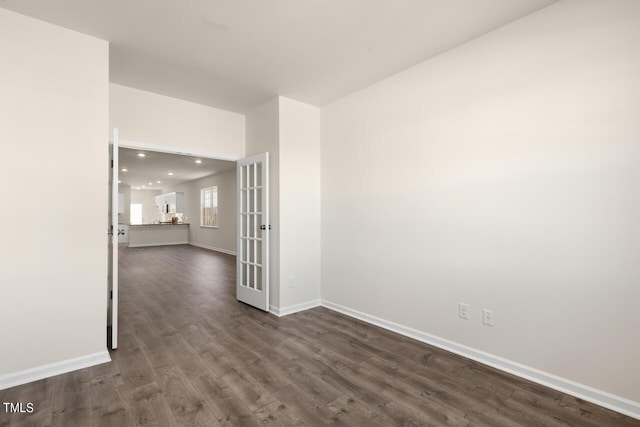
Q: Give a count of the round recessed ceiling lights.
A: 9